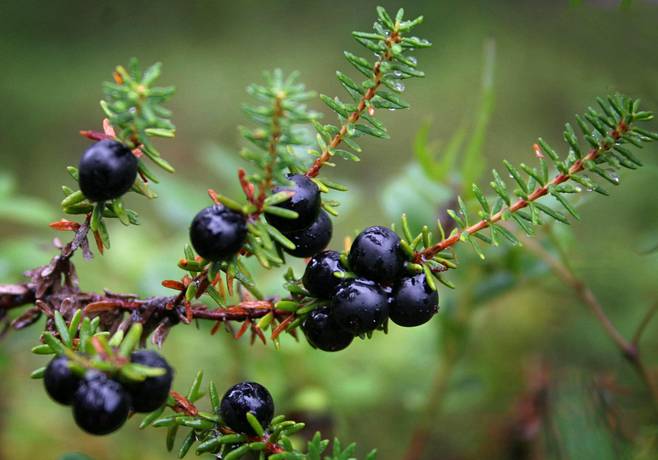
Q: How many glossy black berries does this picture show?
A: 13